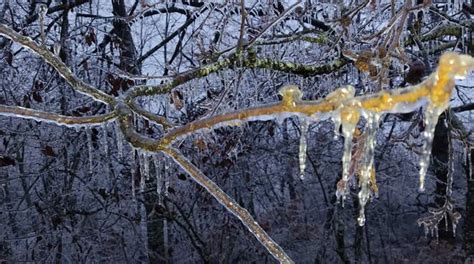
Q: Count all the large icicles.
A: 4